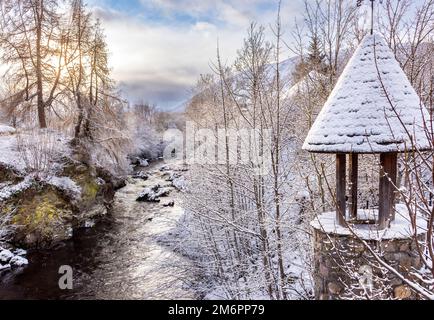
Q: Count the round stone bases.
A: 1